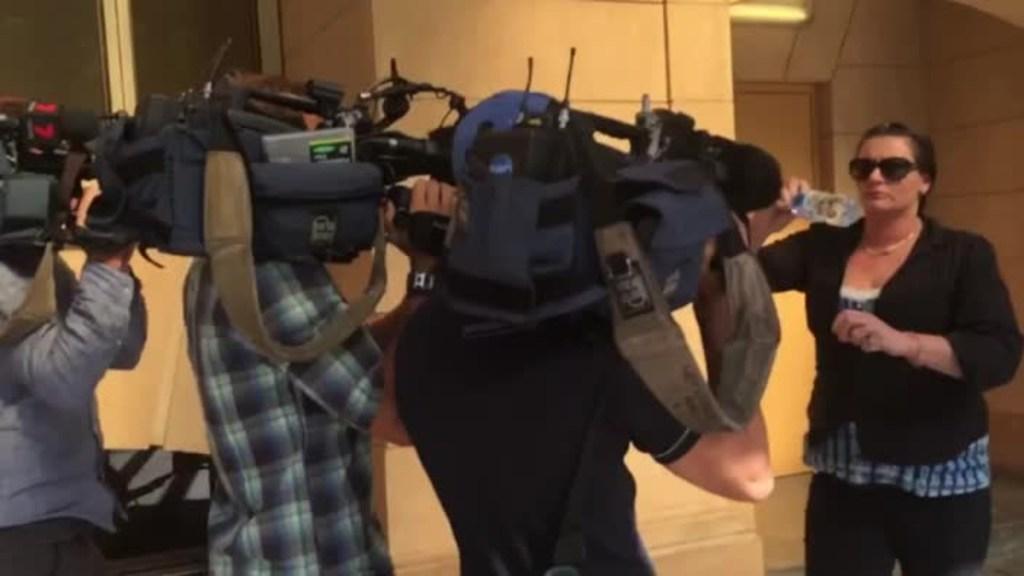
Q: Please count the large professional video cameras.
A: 3